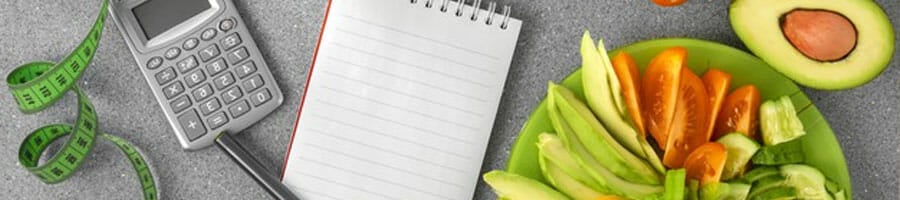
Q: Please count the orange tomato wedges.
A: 6